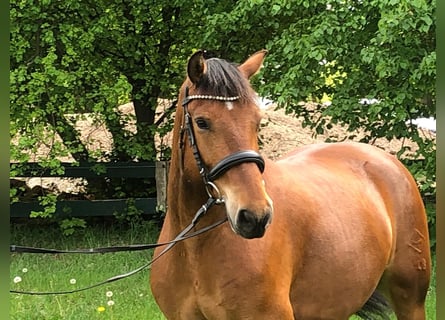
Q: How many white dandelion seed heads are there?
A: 5